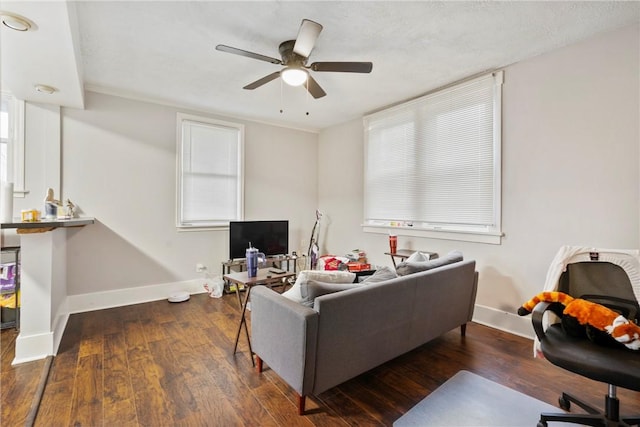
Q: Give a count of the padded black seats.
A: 1